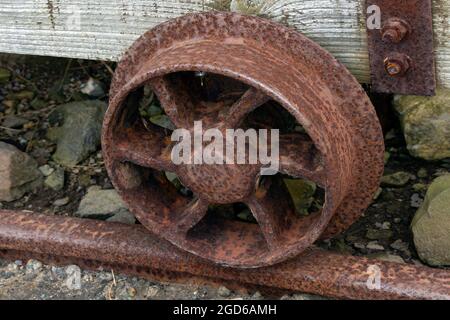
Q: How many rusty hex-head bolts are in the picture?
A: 2